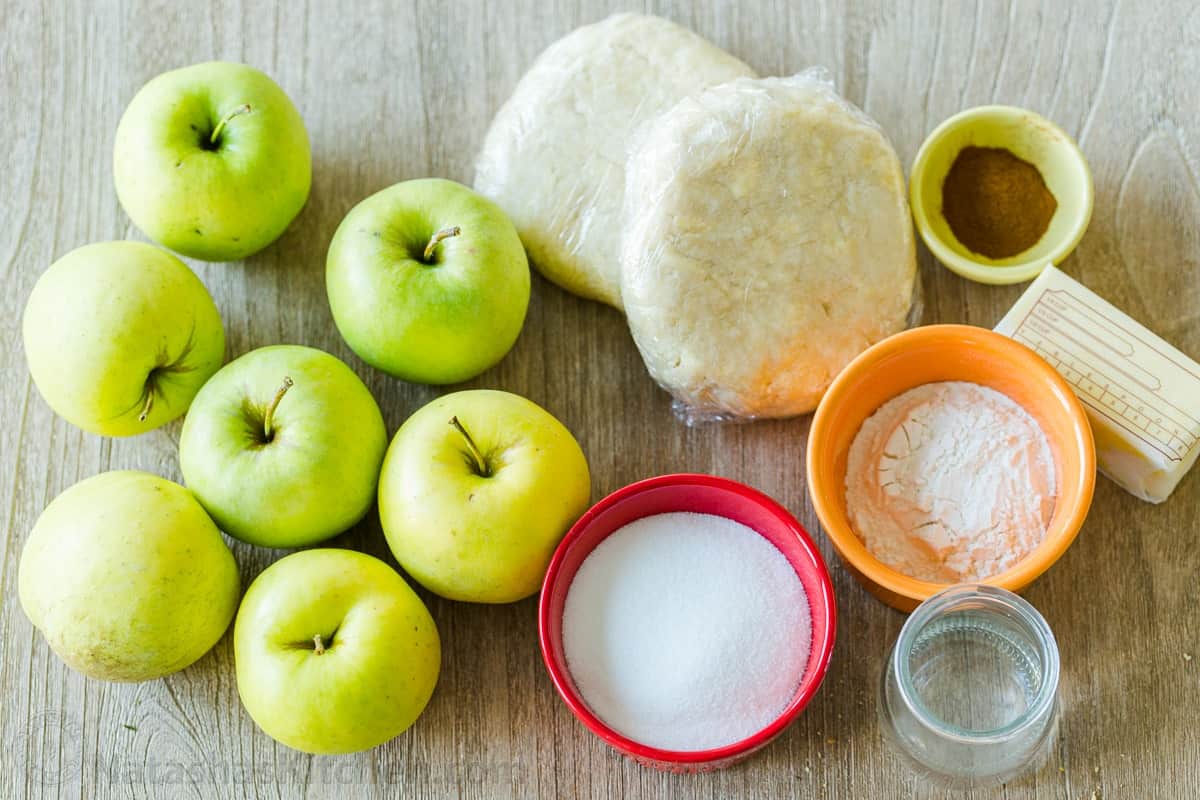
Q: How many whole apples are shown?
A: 7